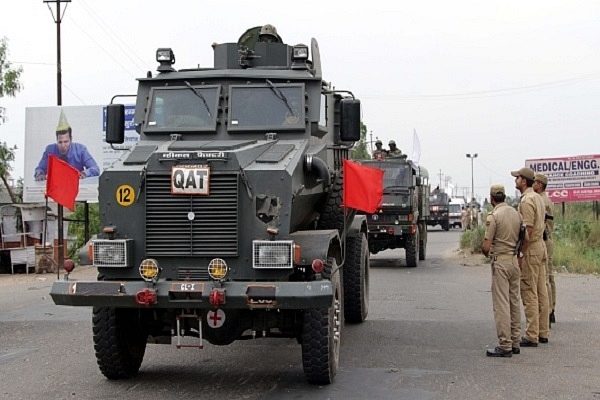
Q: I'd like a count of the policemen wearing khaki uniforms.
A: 3